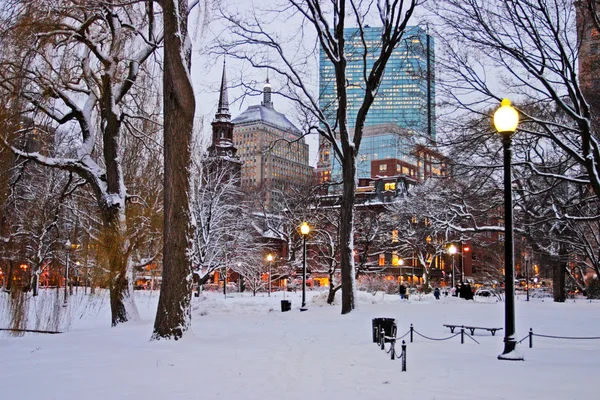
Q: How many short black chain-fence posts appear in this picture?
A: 6